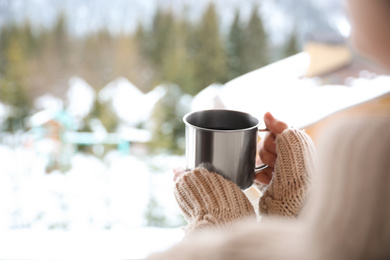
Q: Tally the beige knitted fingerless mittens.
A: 2